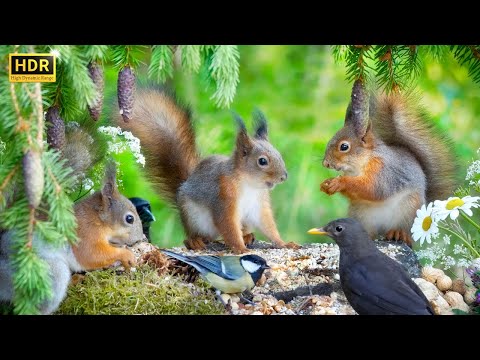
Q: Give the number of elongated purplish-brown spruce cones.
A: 5